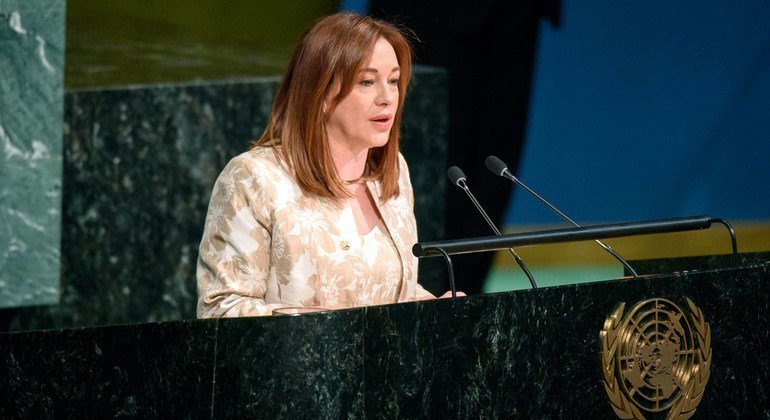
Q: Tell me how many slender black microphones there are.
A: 2